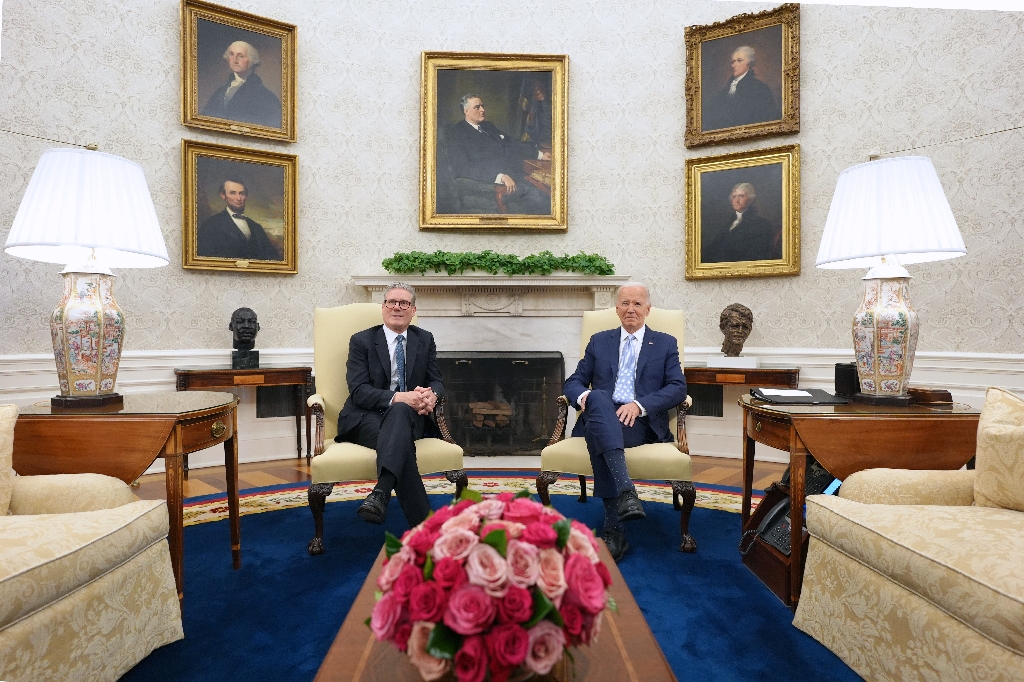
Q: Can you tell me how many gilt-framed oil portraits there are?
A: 5